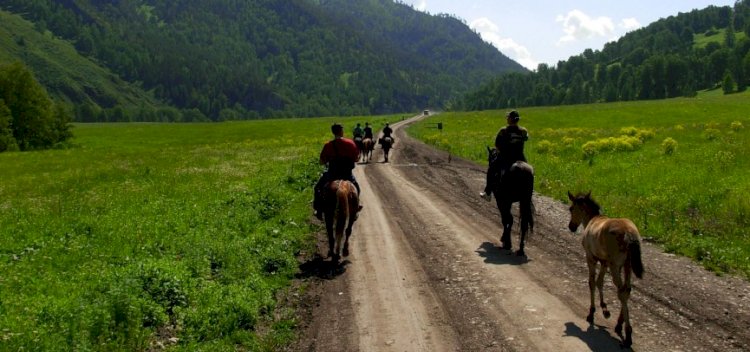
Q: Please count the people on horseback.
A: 5